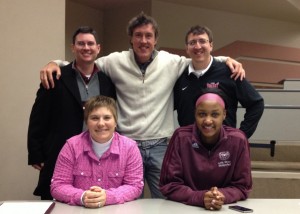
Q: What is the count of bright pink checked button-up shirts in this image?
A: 1